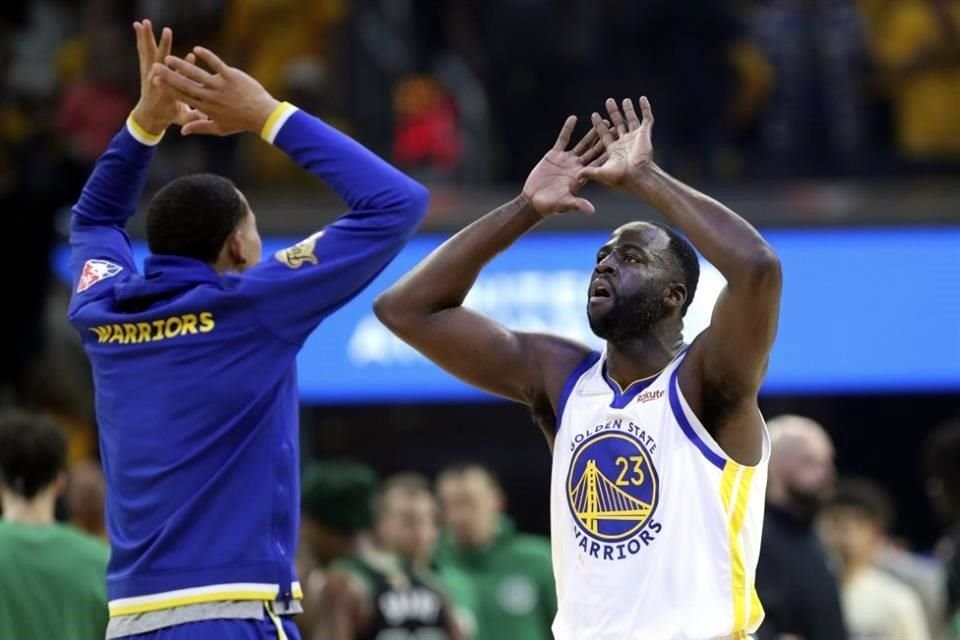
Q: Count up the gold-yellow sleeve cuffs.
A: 2